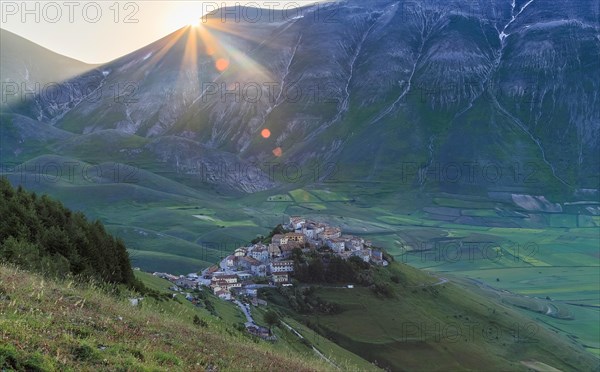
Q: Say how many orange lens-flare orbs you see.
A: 3